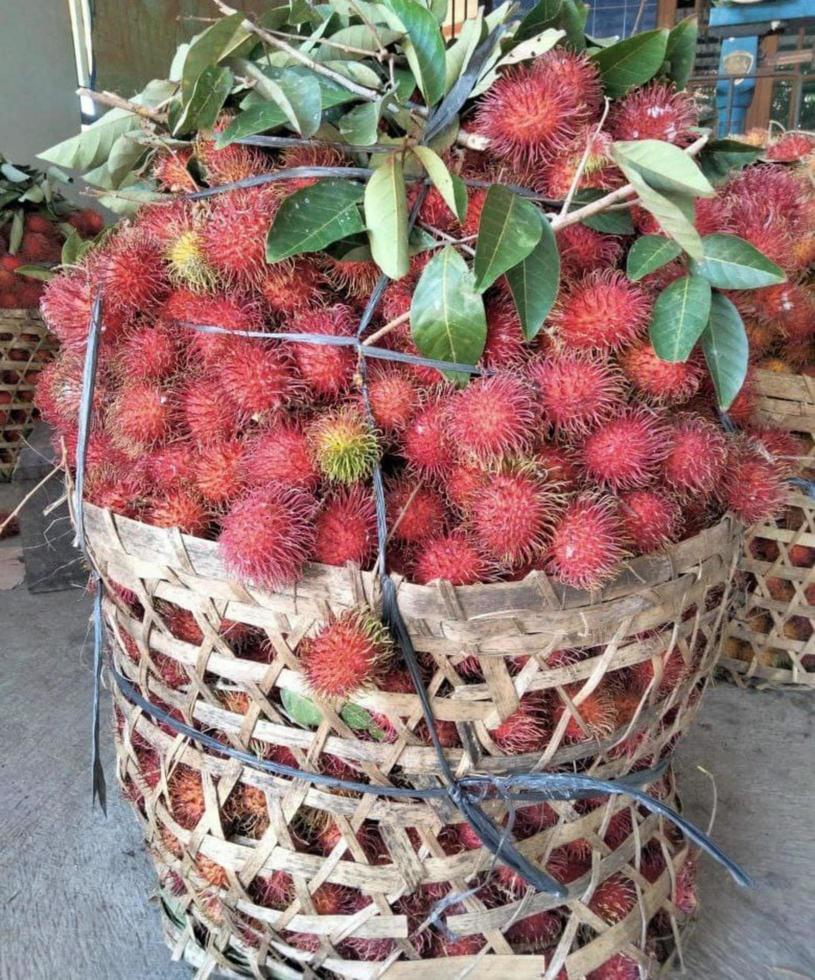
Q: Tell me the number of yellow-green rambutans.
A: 2